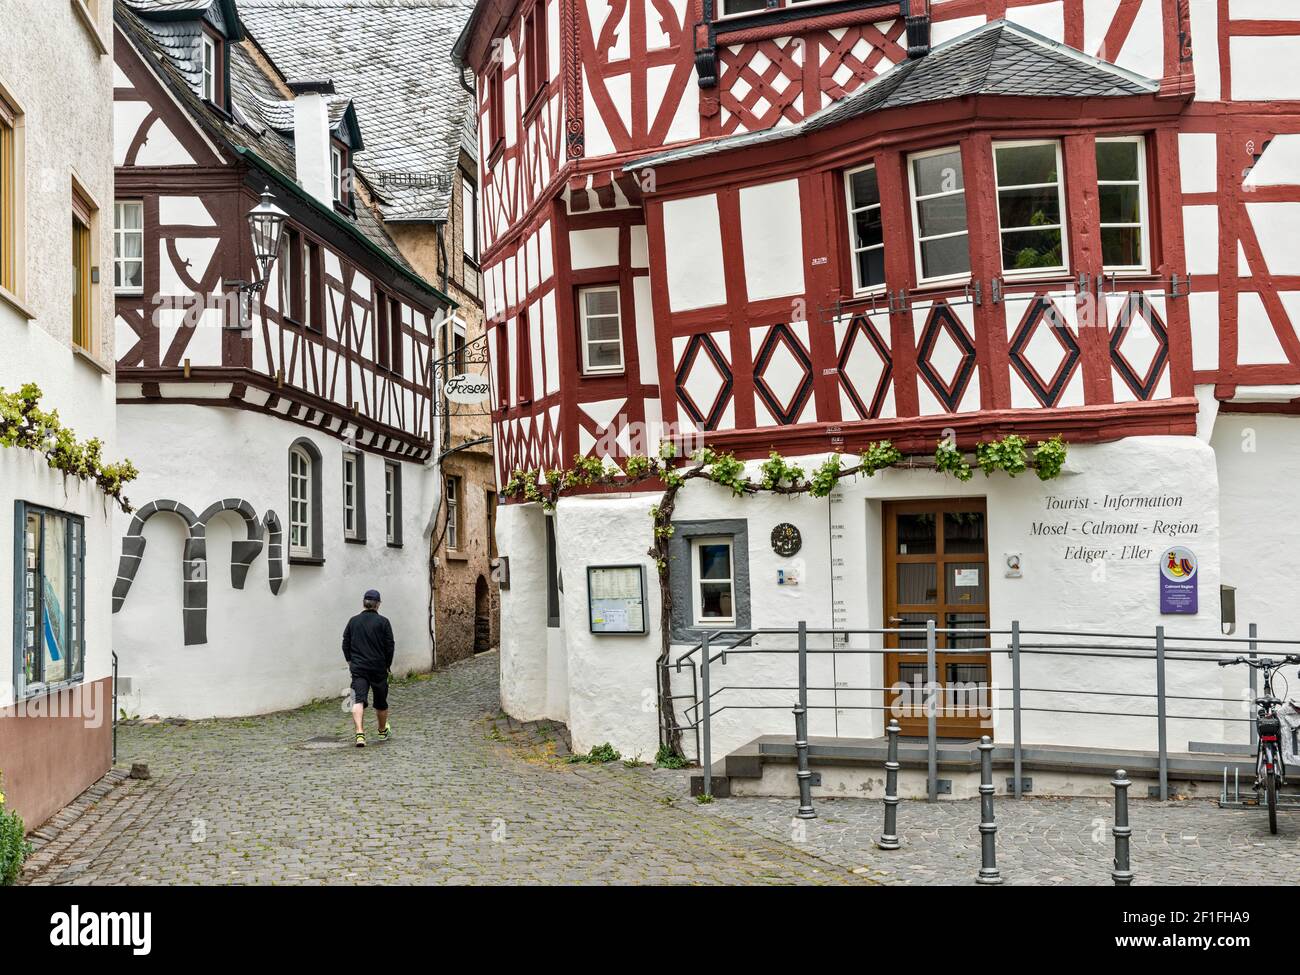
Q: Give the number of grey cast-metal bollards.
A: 4